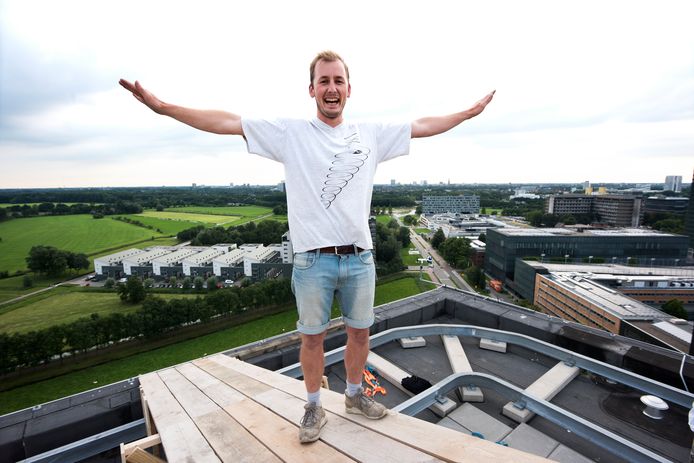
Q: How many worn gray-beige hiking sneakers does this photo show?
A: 2